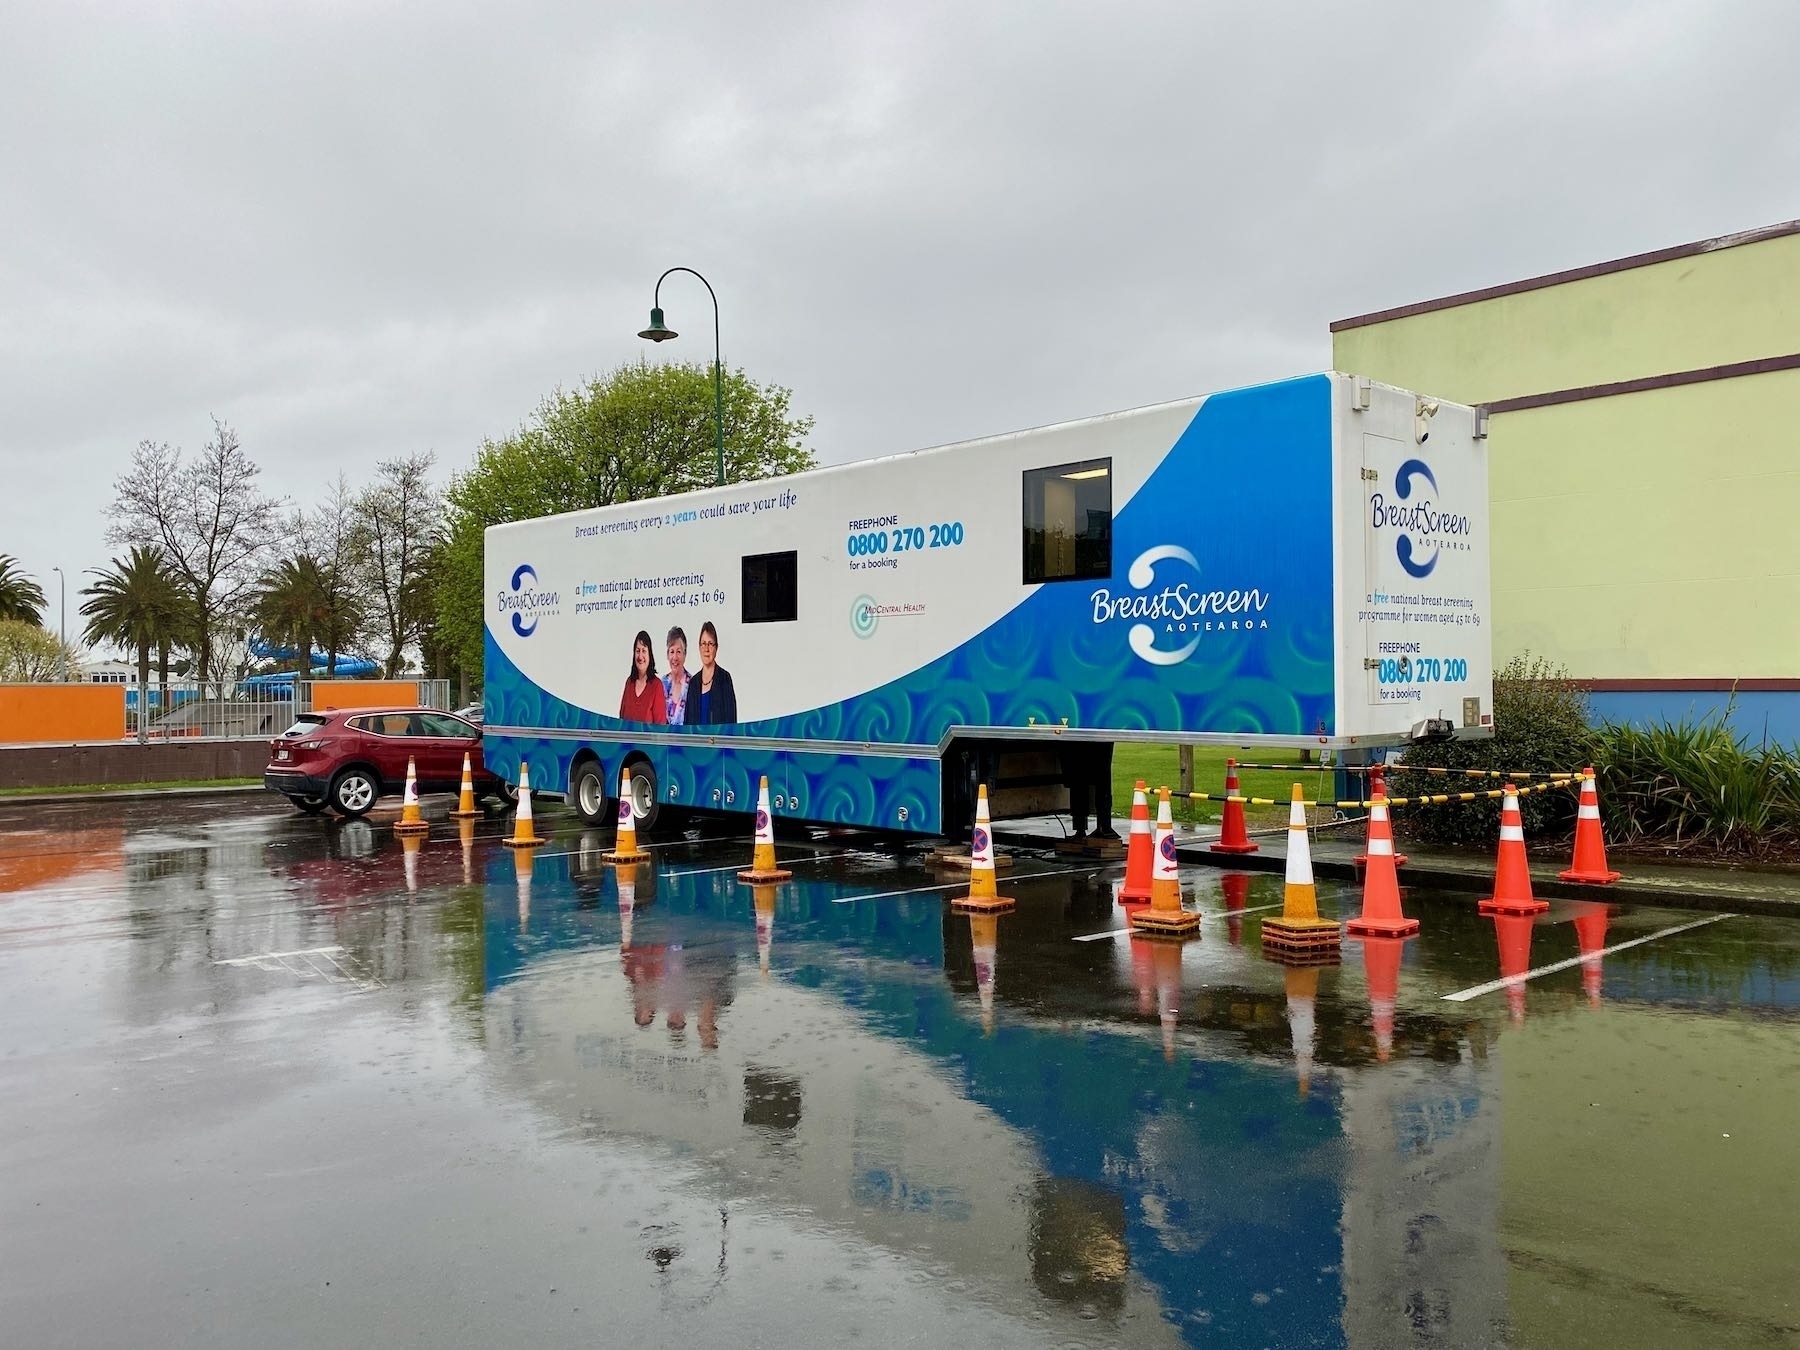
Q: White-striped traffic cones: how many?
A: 14